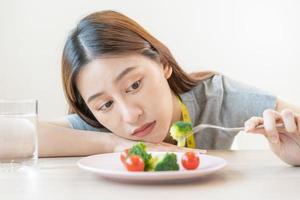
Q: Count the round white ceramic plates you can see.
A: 1